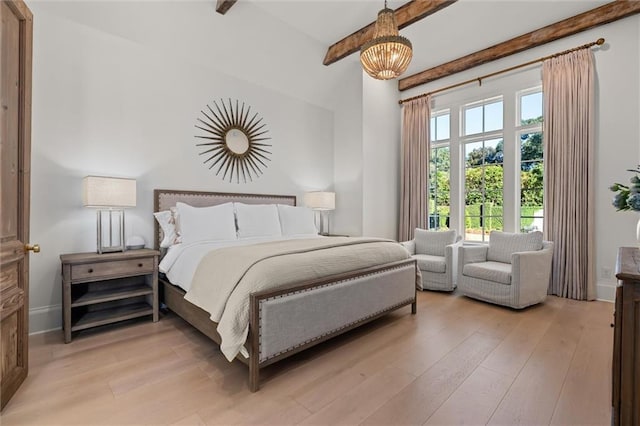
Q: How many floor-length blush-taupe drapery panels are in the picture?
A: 2